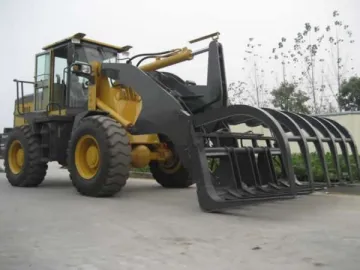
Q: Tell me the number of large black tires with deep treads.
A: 3